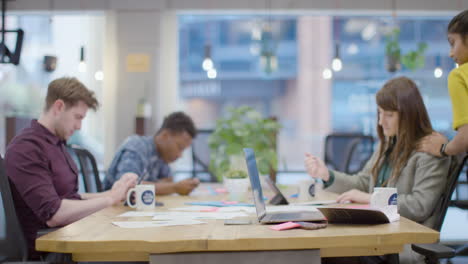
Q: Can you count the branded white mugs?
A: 3